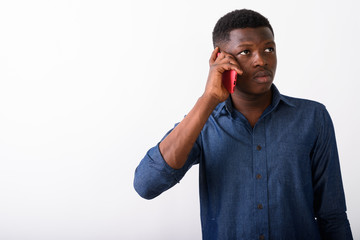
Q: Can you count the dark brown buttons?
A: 4